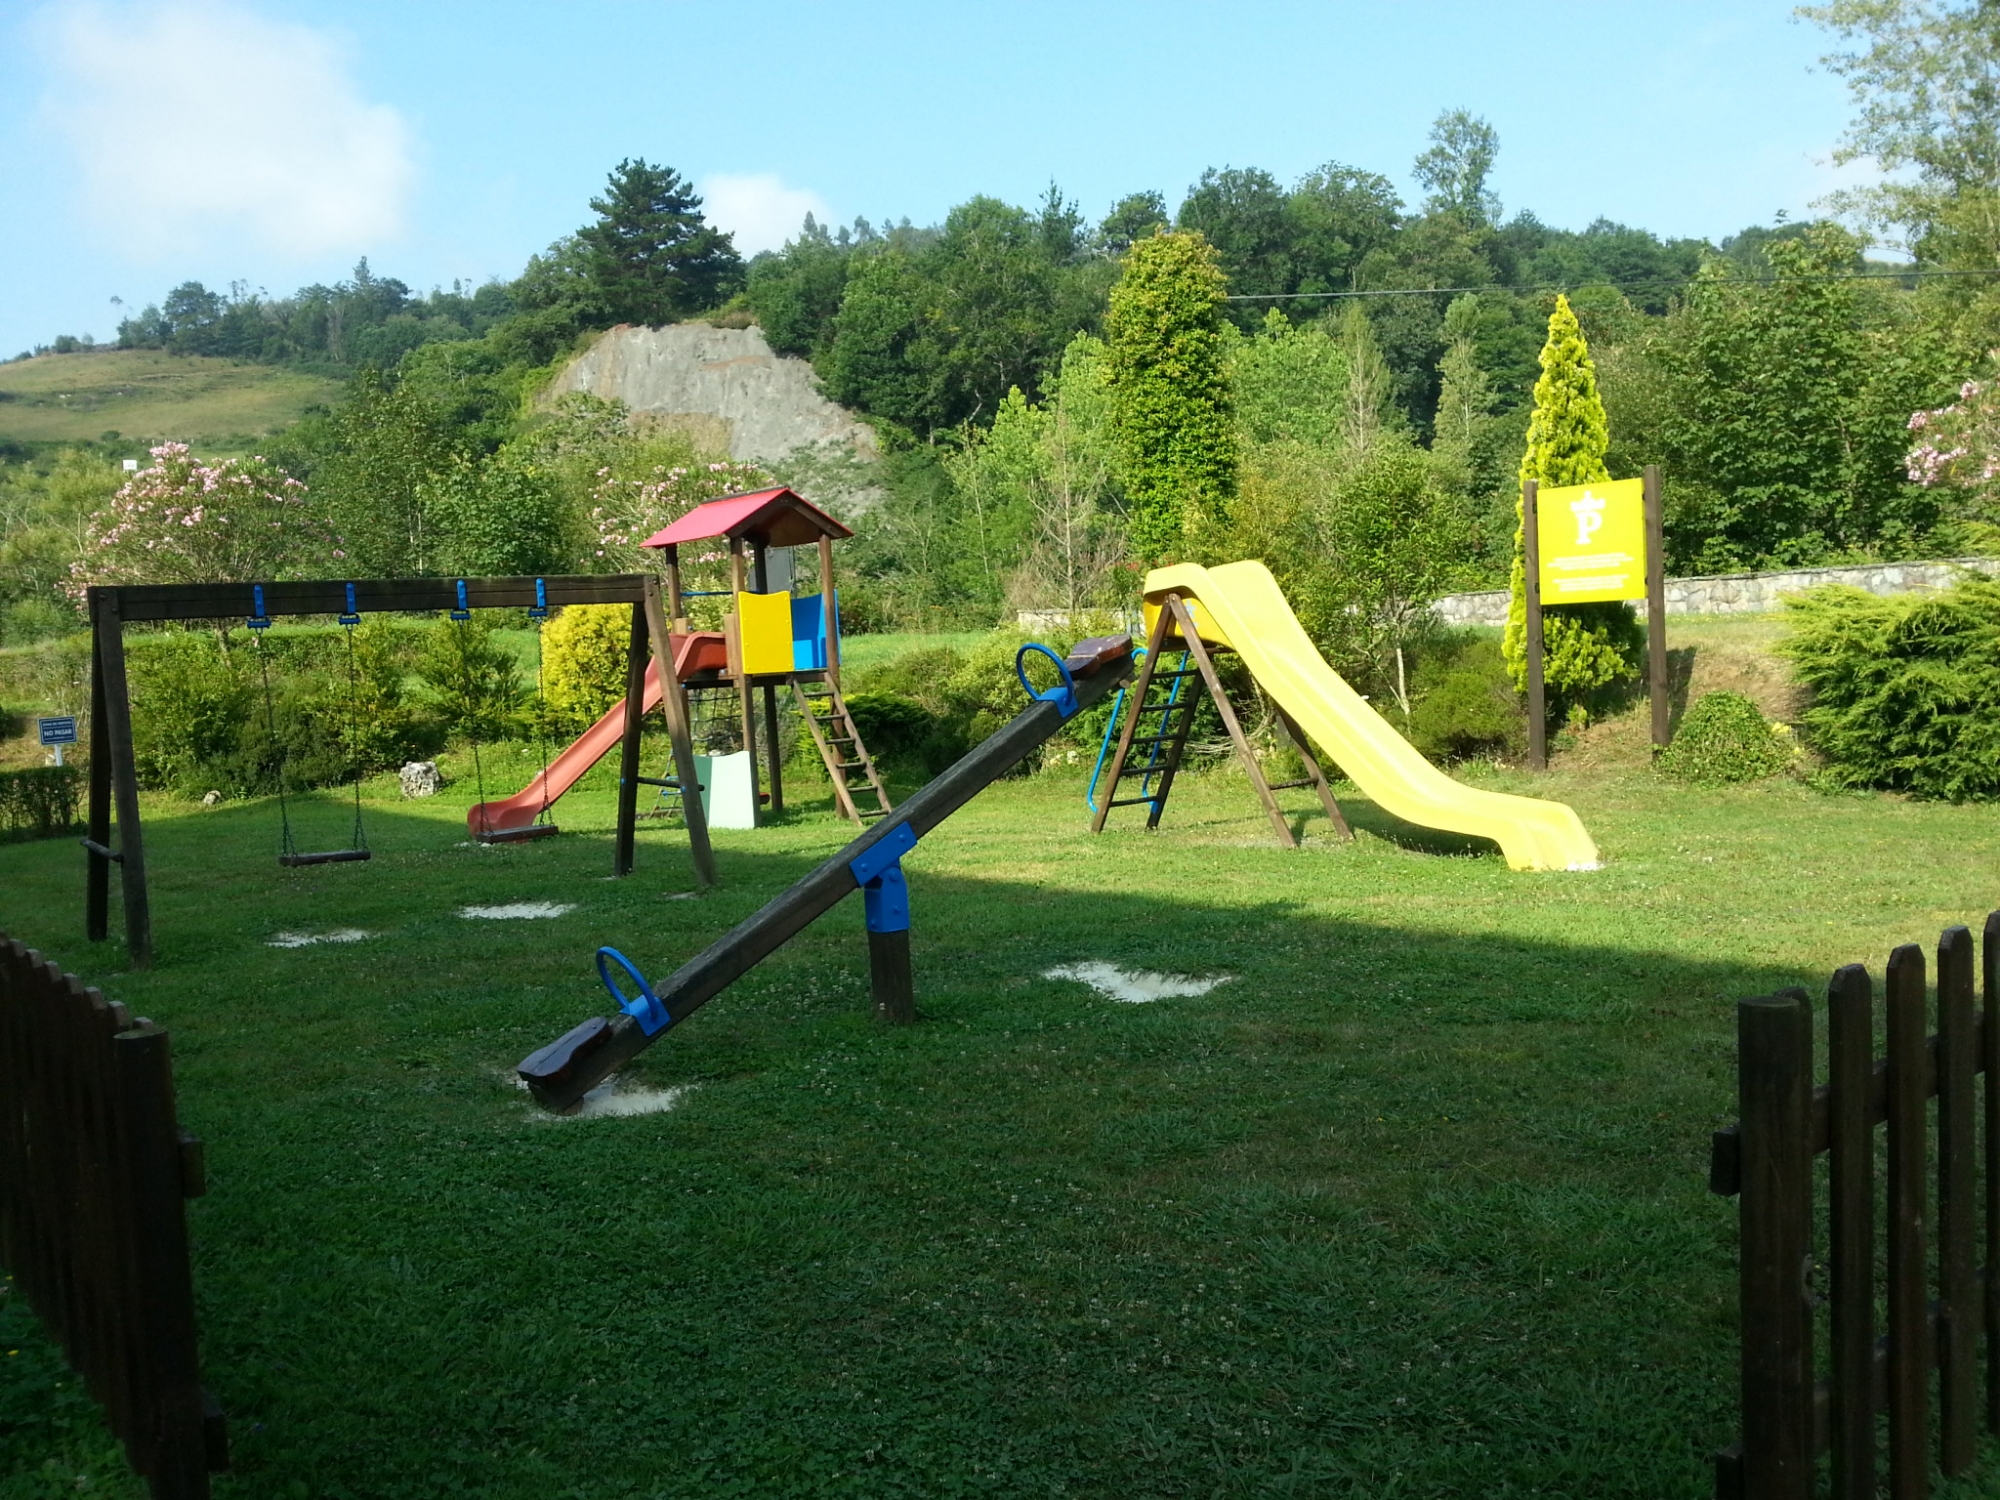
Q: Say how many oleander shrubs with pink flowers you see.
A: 3